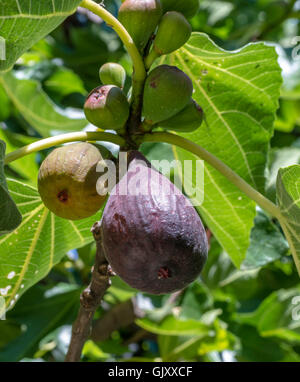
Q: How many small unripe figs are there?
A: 7